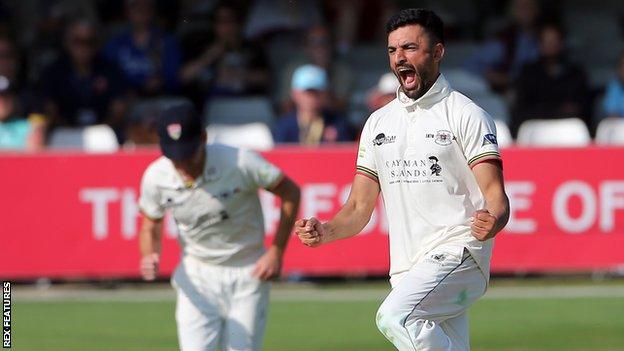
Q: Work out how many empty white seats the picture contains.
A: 5